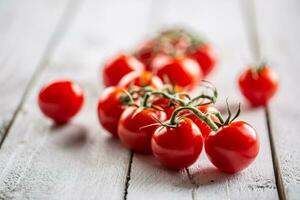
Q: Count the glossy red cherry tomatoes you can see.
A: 13